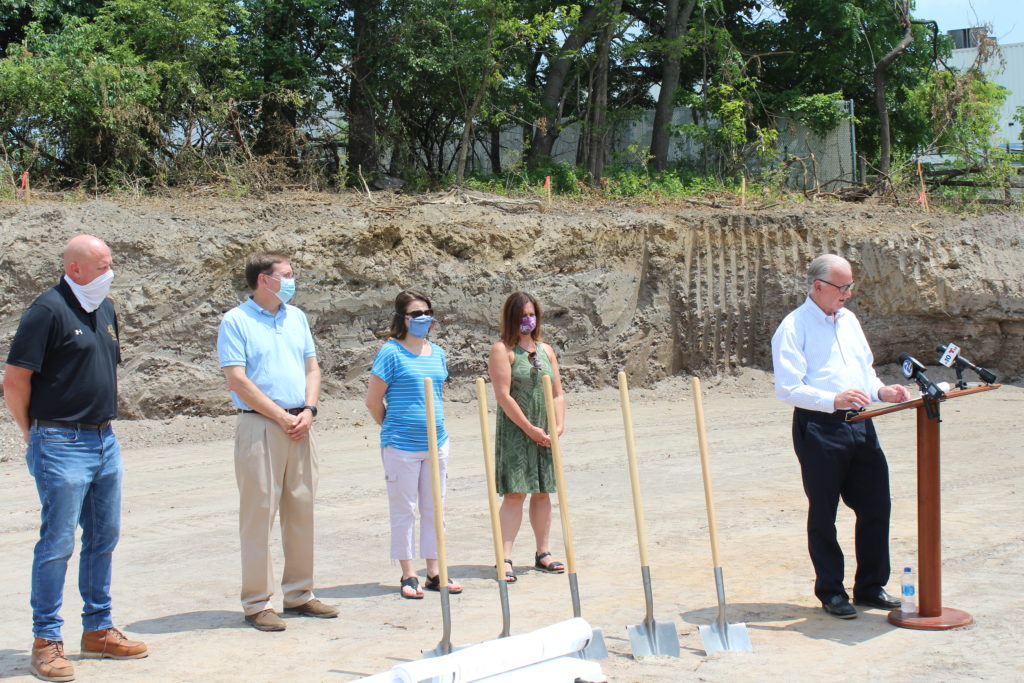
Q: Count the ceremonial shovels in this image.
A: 5